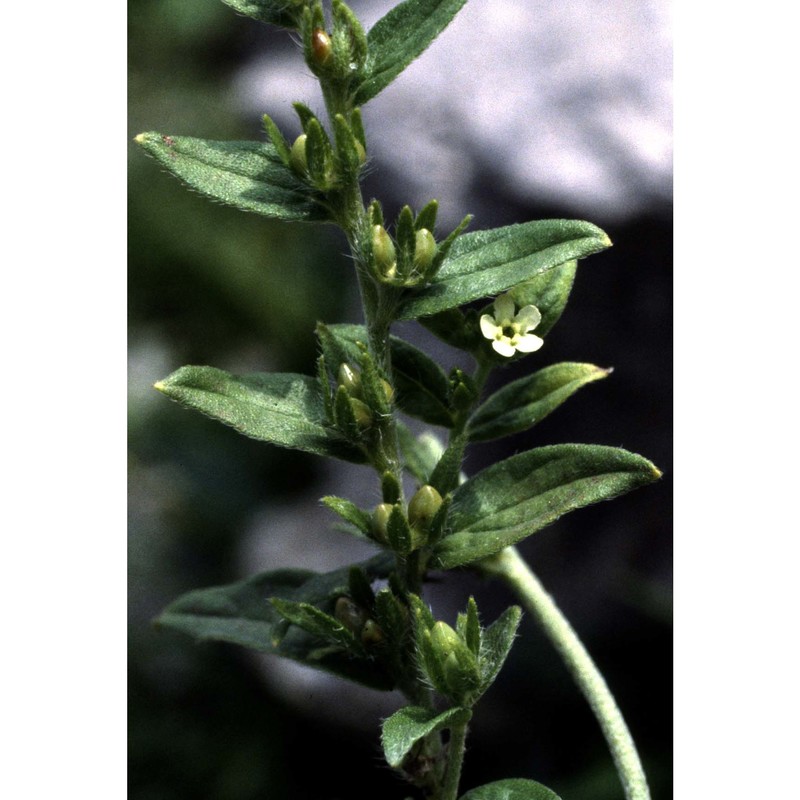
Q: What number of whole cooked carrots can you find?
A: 0